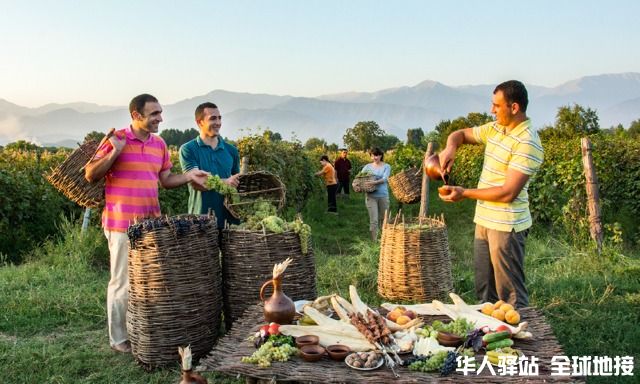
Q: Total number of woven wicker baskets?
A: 7